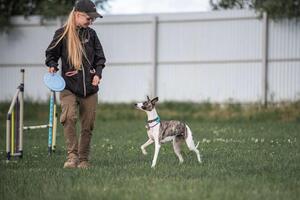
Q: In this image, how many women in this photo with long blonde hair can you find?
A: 1